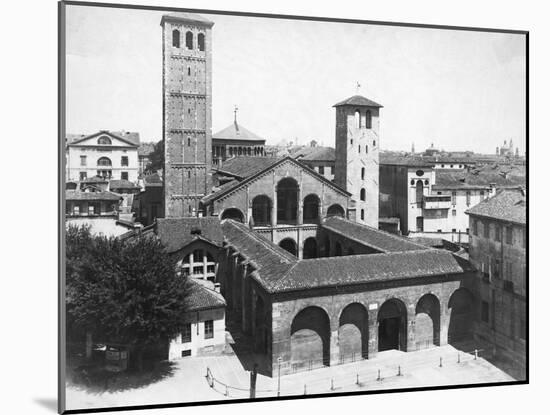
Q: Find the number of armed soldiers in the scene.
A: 0